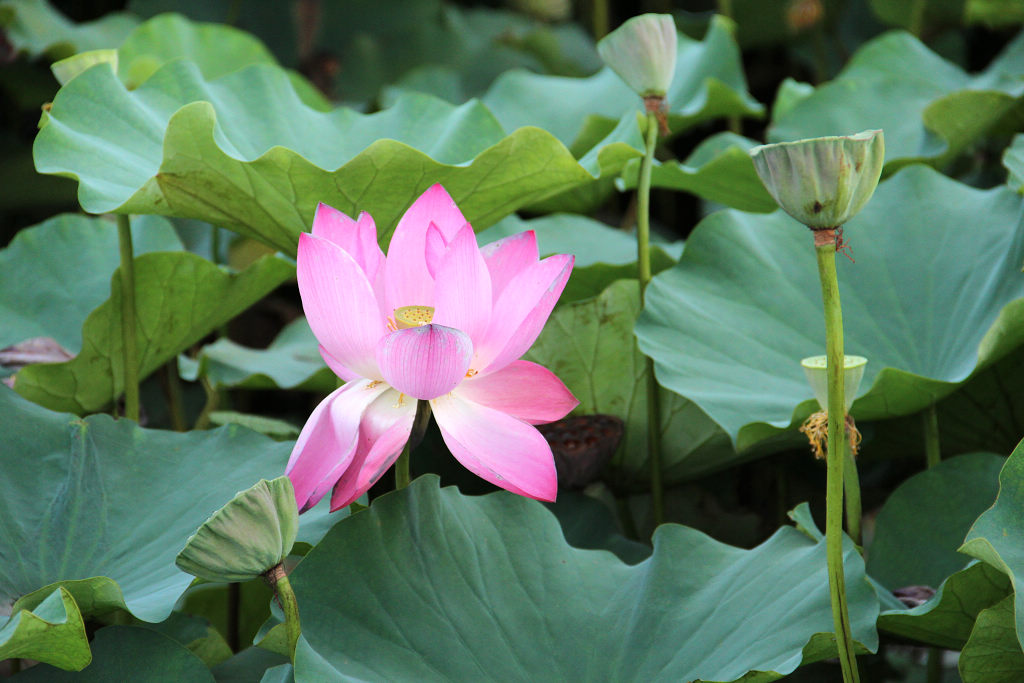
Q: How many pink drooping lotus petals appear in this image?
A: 4